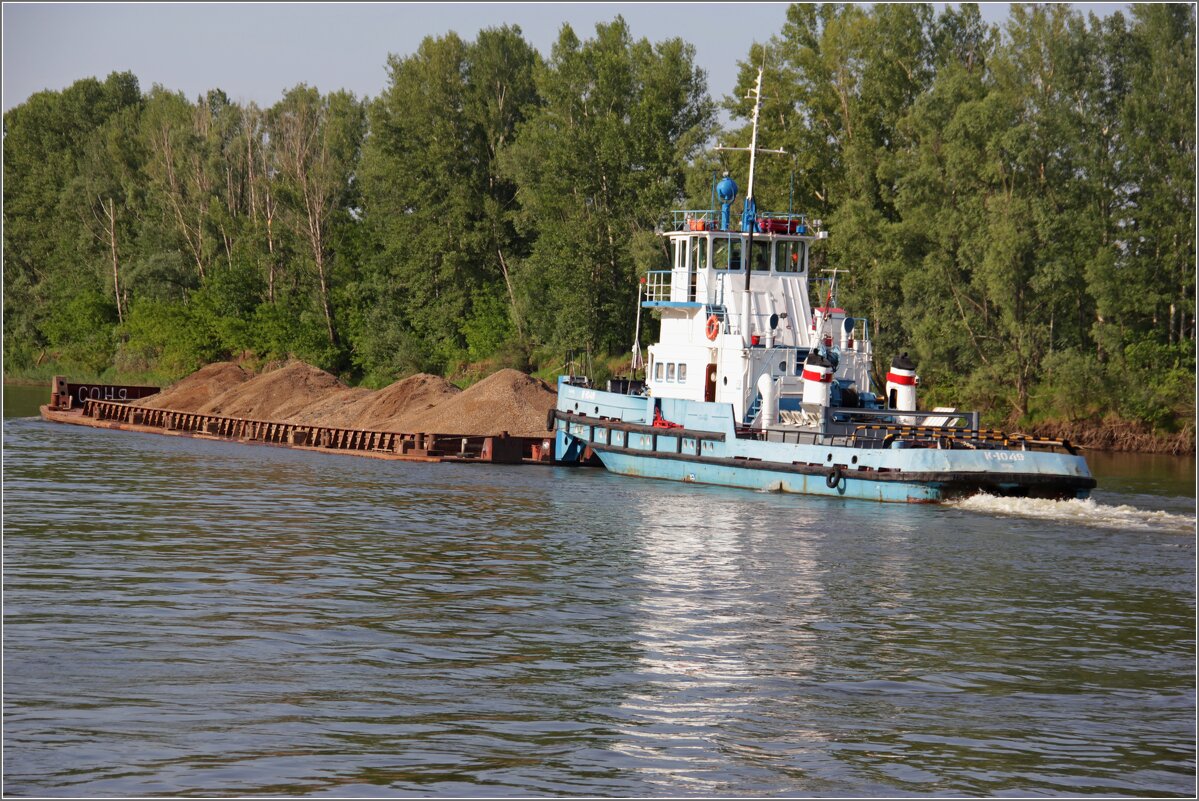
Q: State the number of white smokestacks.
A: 2